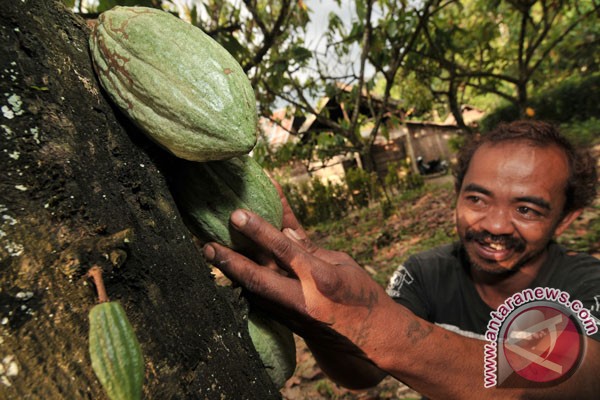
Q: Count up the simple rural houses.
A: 1